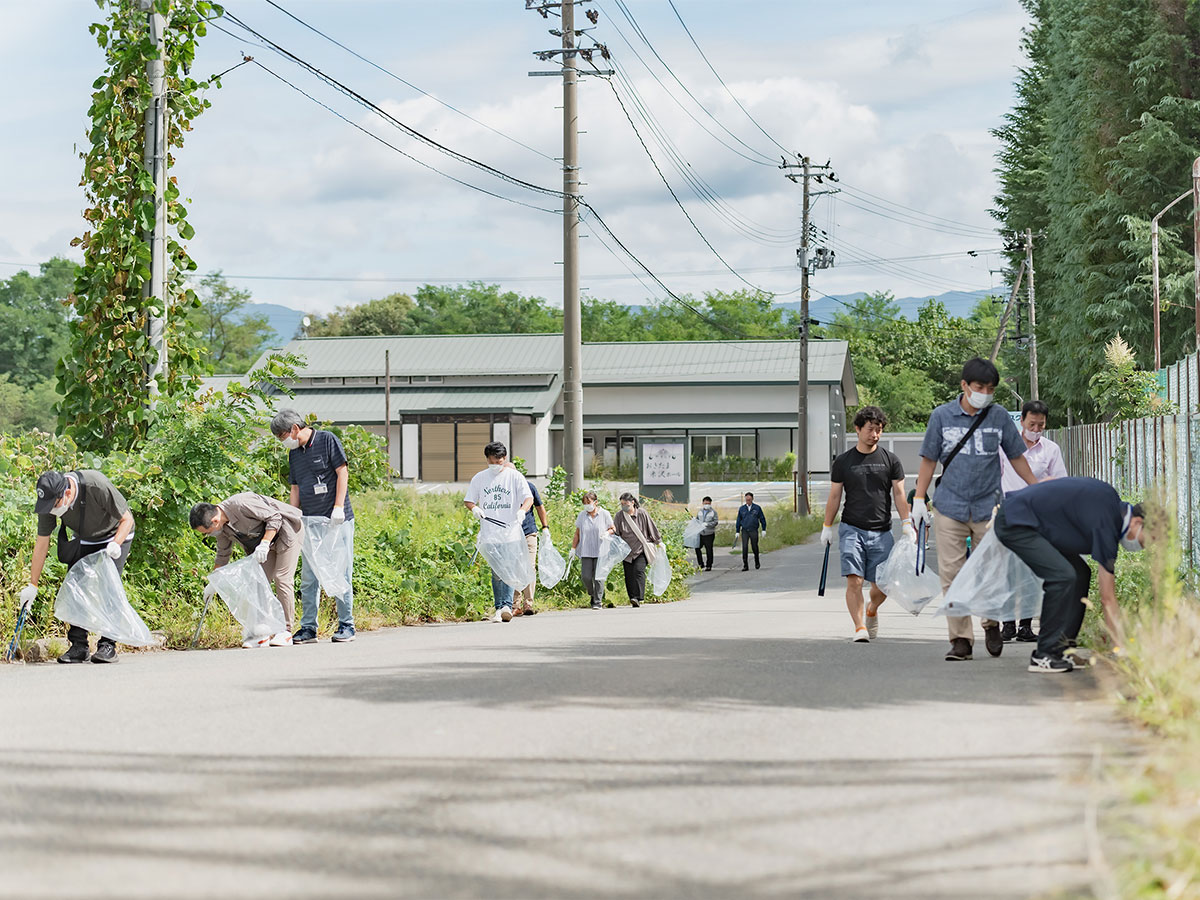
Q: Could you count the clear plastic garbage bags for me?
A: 10